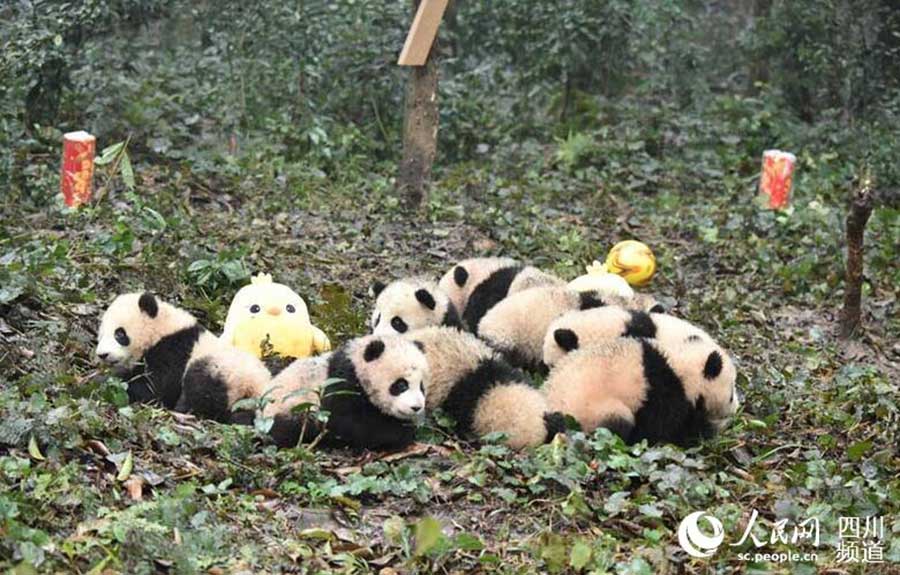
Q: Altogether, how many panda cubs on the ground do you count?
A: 8